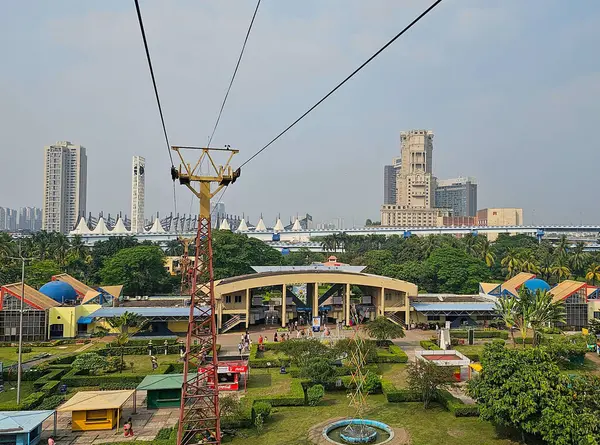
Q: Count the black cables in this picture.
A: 3